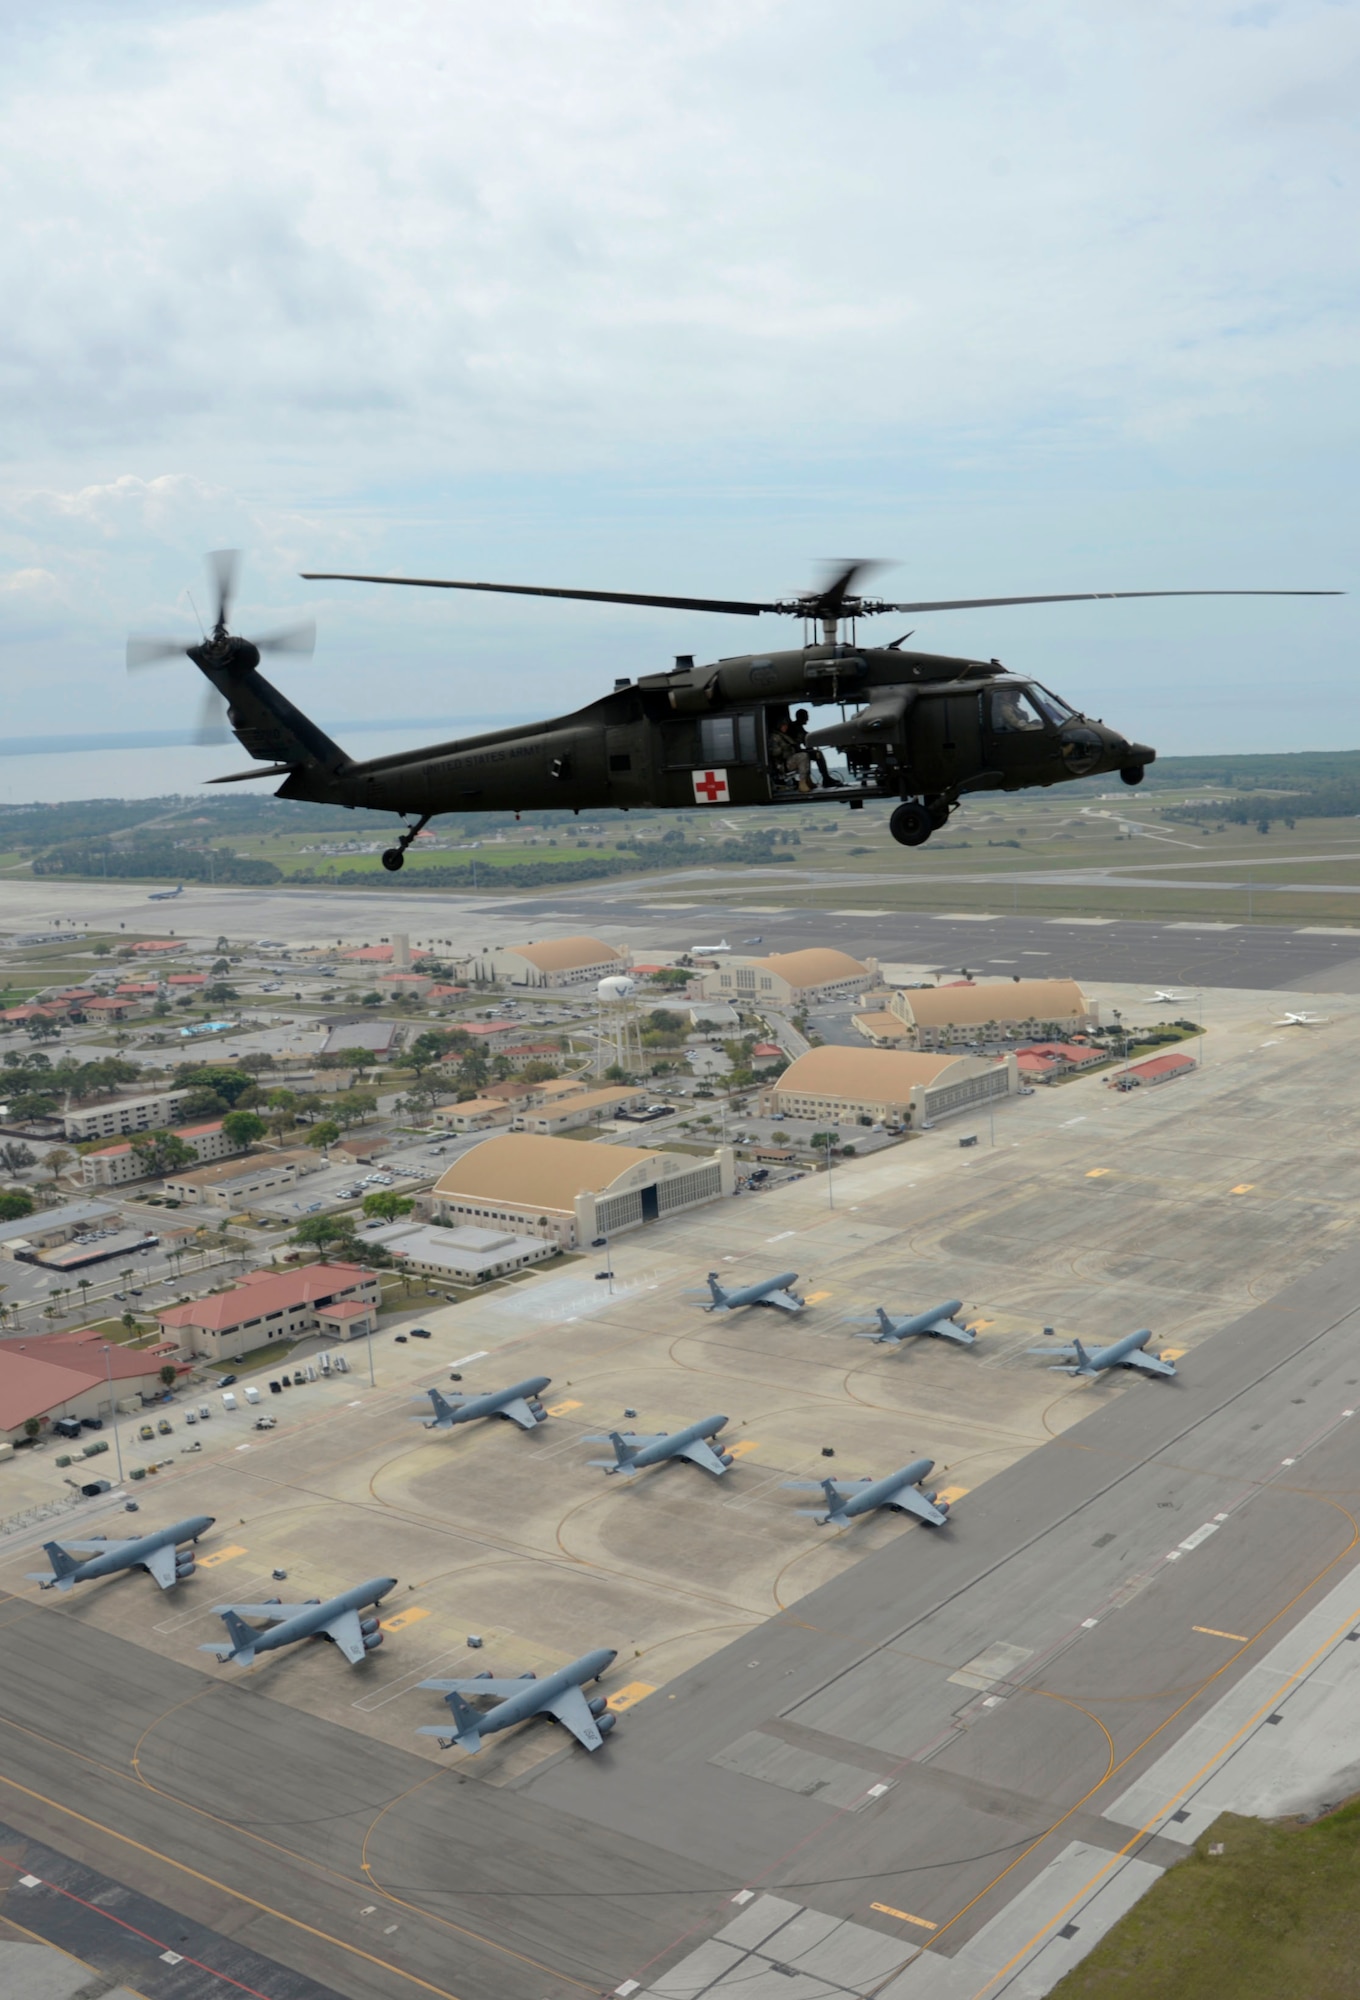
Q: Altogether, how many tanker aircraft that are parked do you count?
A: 9